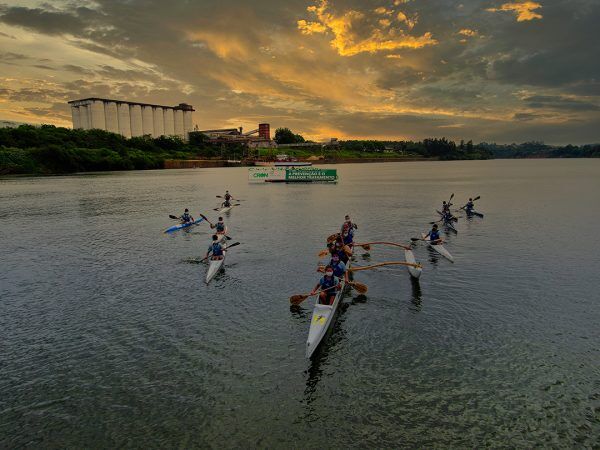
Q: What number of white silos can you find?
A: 11